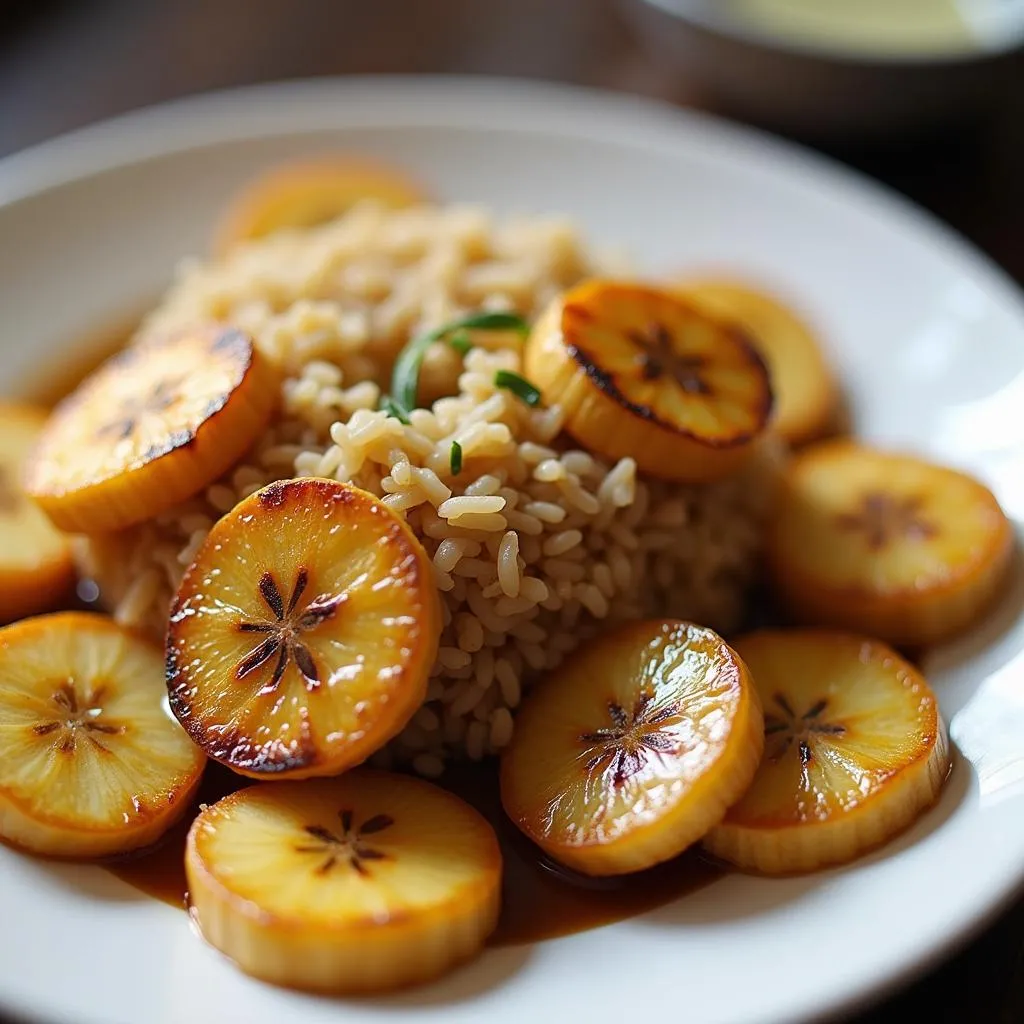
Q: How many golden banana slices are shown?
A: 11